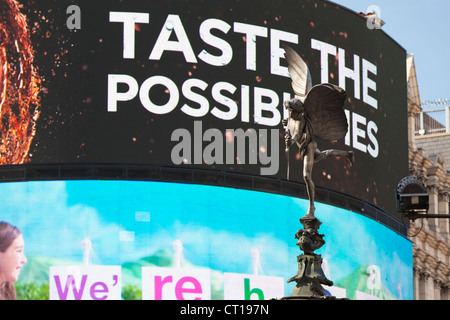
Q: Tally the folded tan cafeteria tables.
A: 0